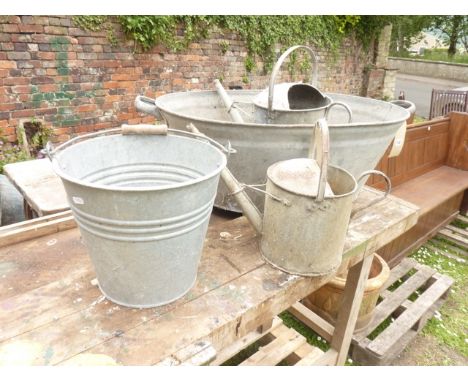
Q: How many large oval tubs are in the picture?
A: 1